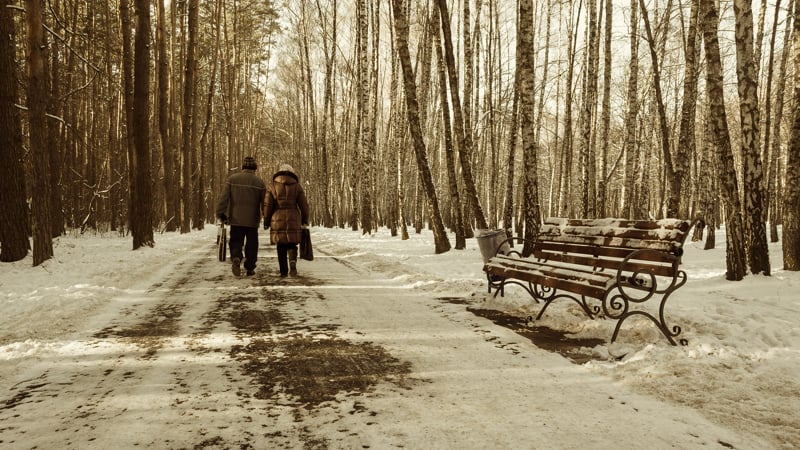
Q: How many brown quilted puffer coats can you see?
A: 1